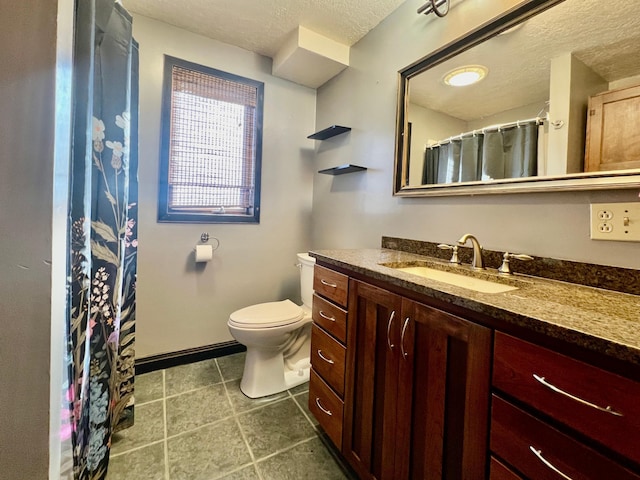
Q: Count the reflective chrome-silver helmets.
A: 0